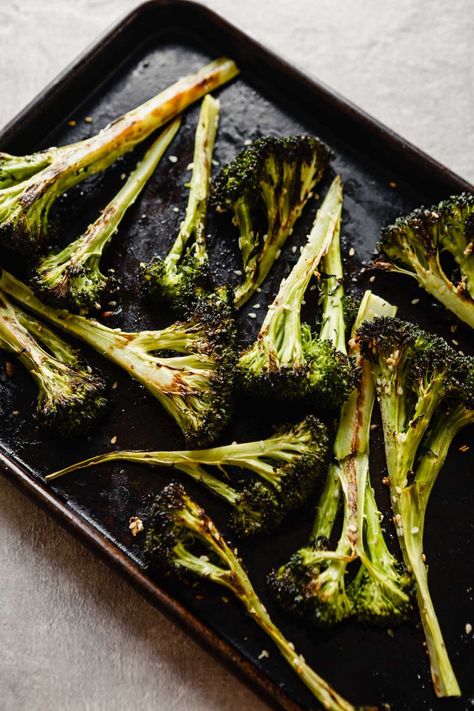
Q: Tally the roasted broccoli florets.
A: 12